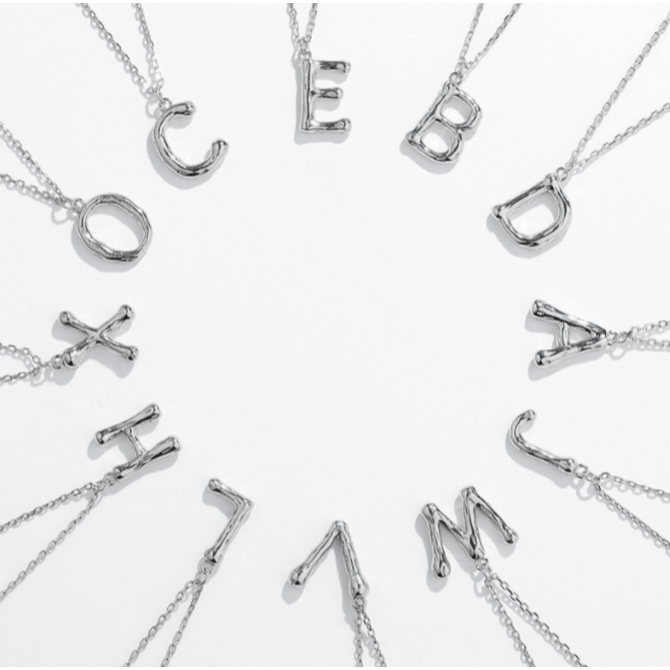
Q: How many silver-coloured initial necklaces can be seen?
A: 12